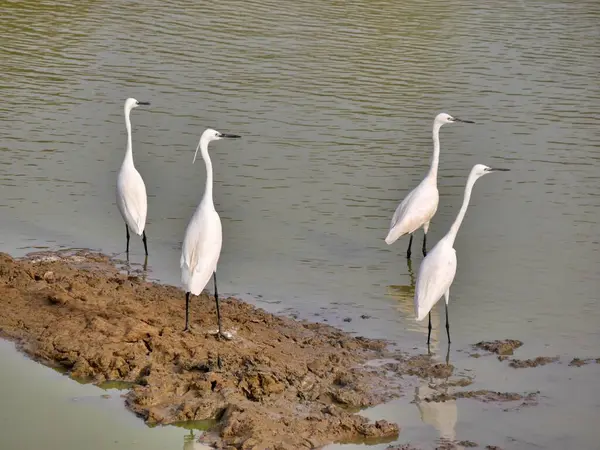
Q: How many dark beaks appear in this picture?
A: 4